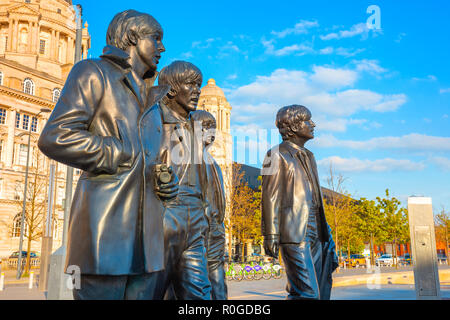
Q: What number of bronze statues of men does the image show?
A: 4